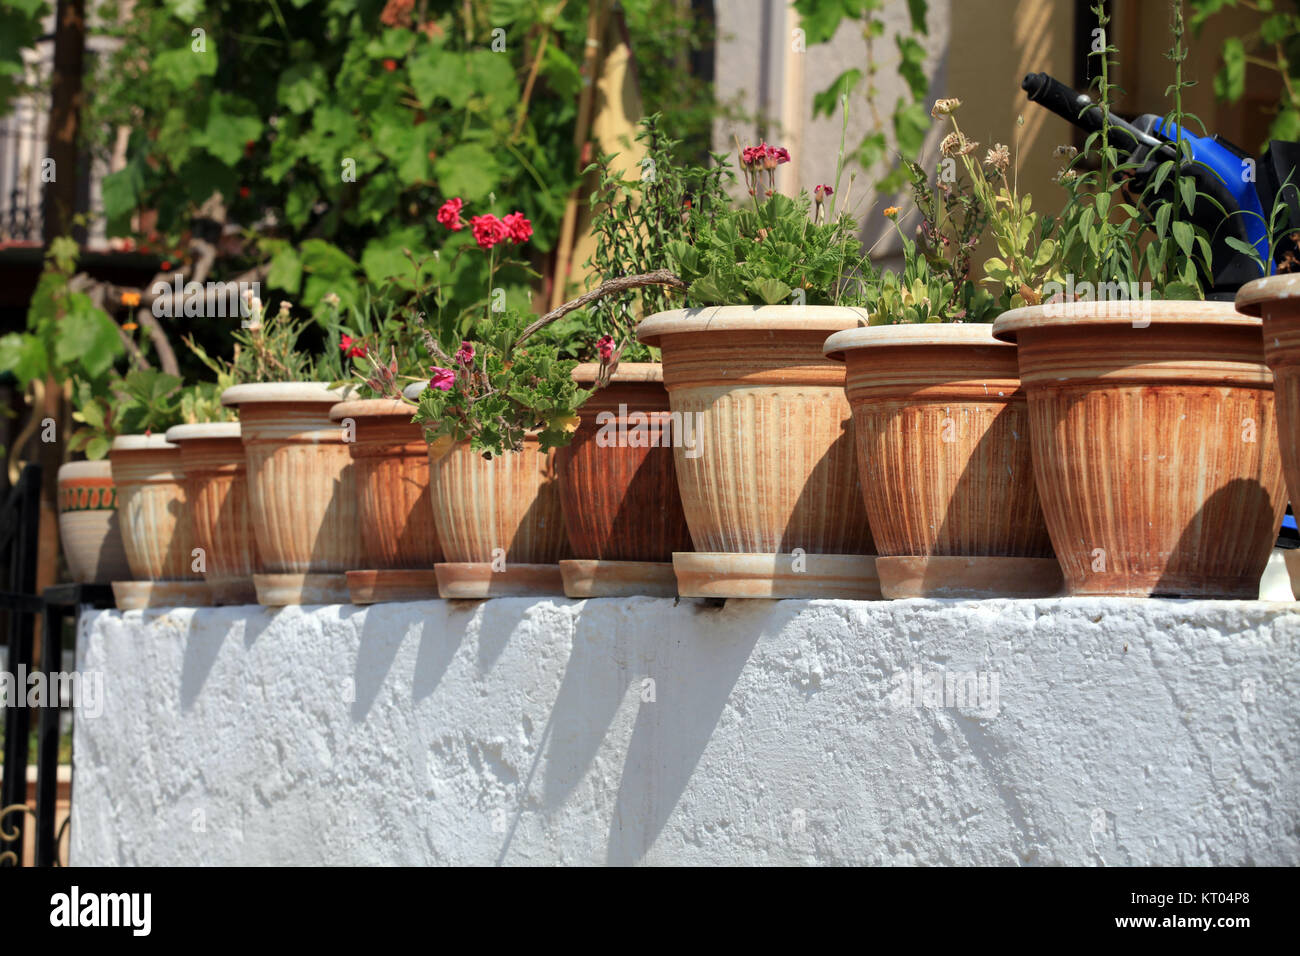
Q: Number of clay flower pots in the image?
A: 11